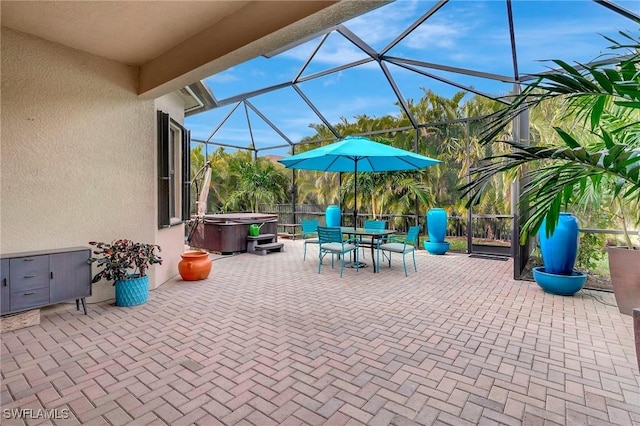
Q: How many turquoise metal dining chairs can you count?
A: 4